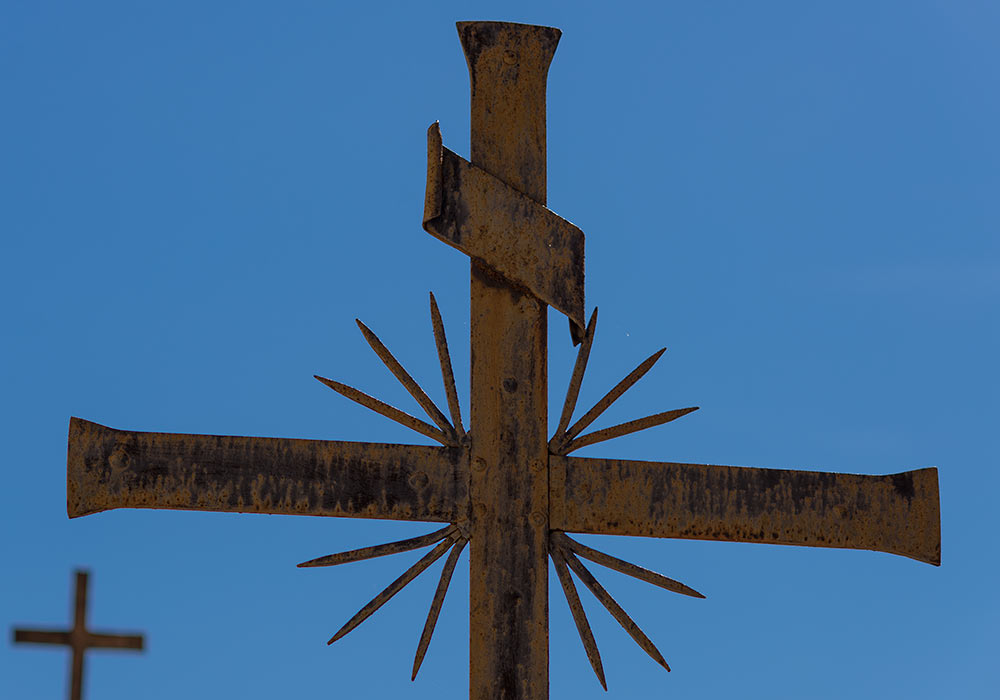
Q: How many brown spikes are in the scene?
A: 12